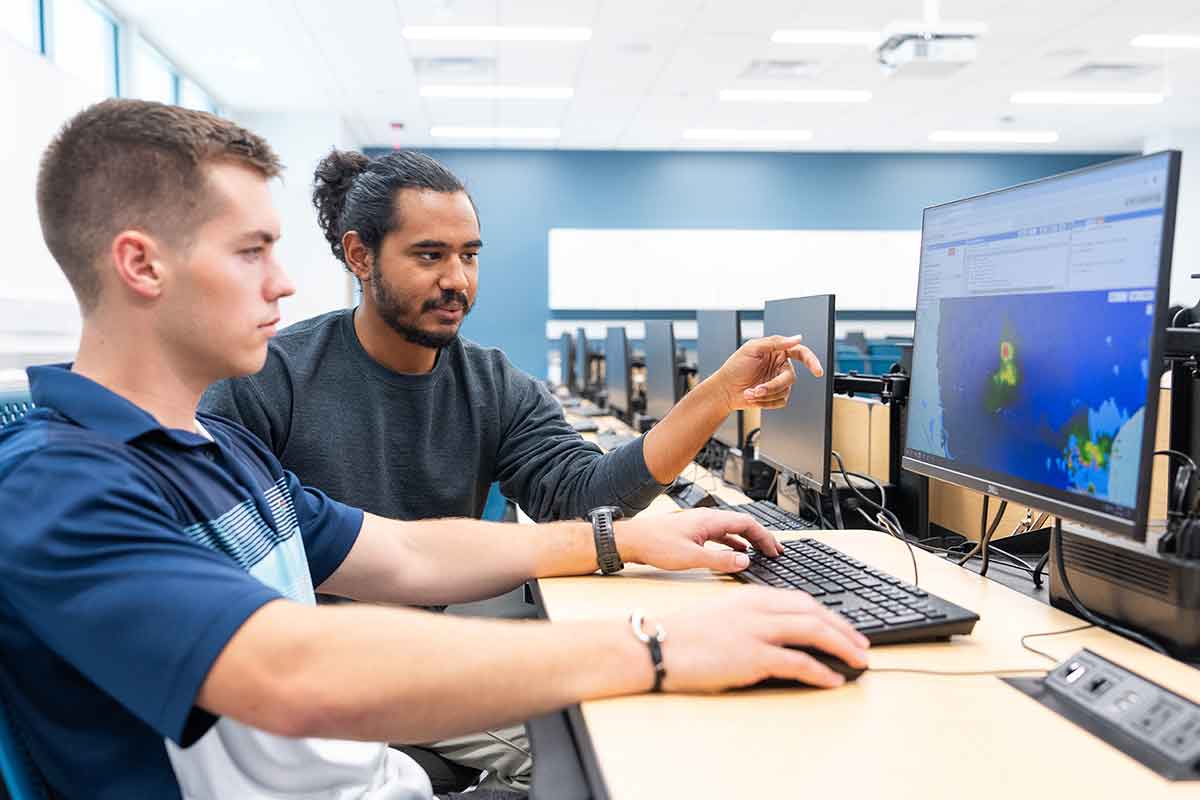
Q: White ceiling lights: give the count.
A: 9